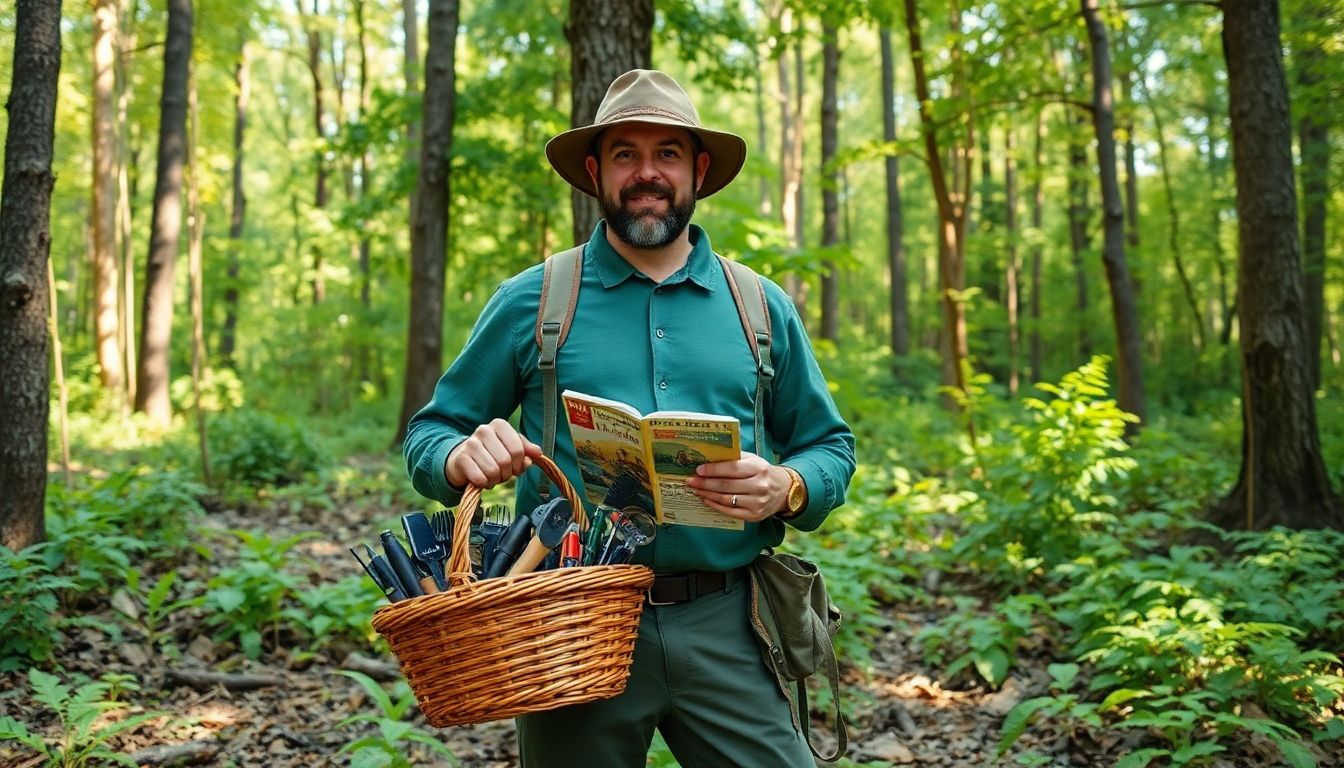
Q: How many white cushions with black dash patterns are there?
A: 0